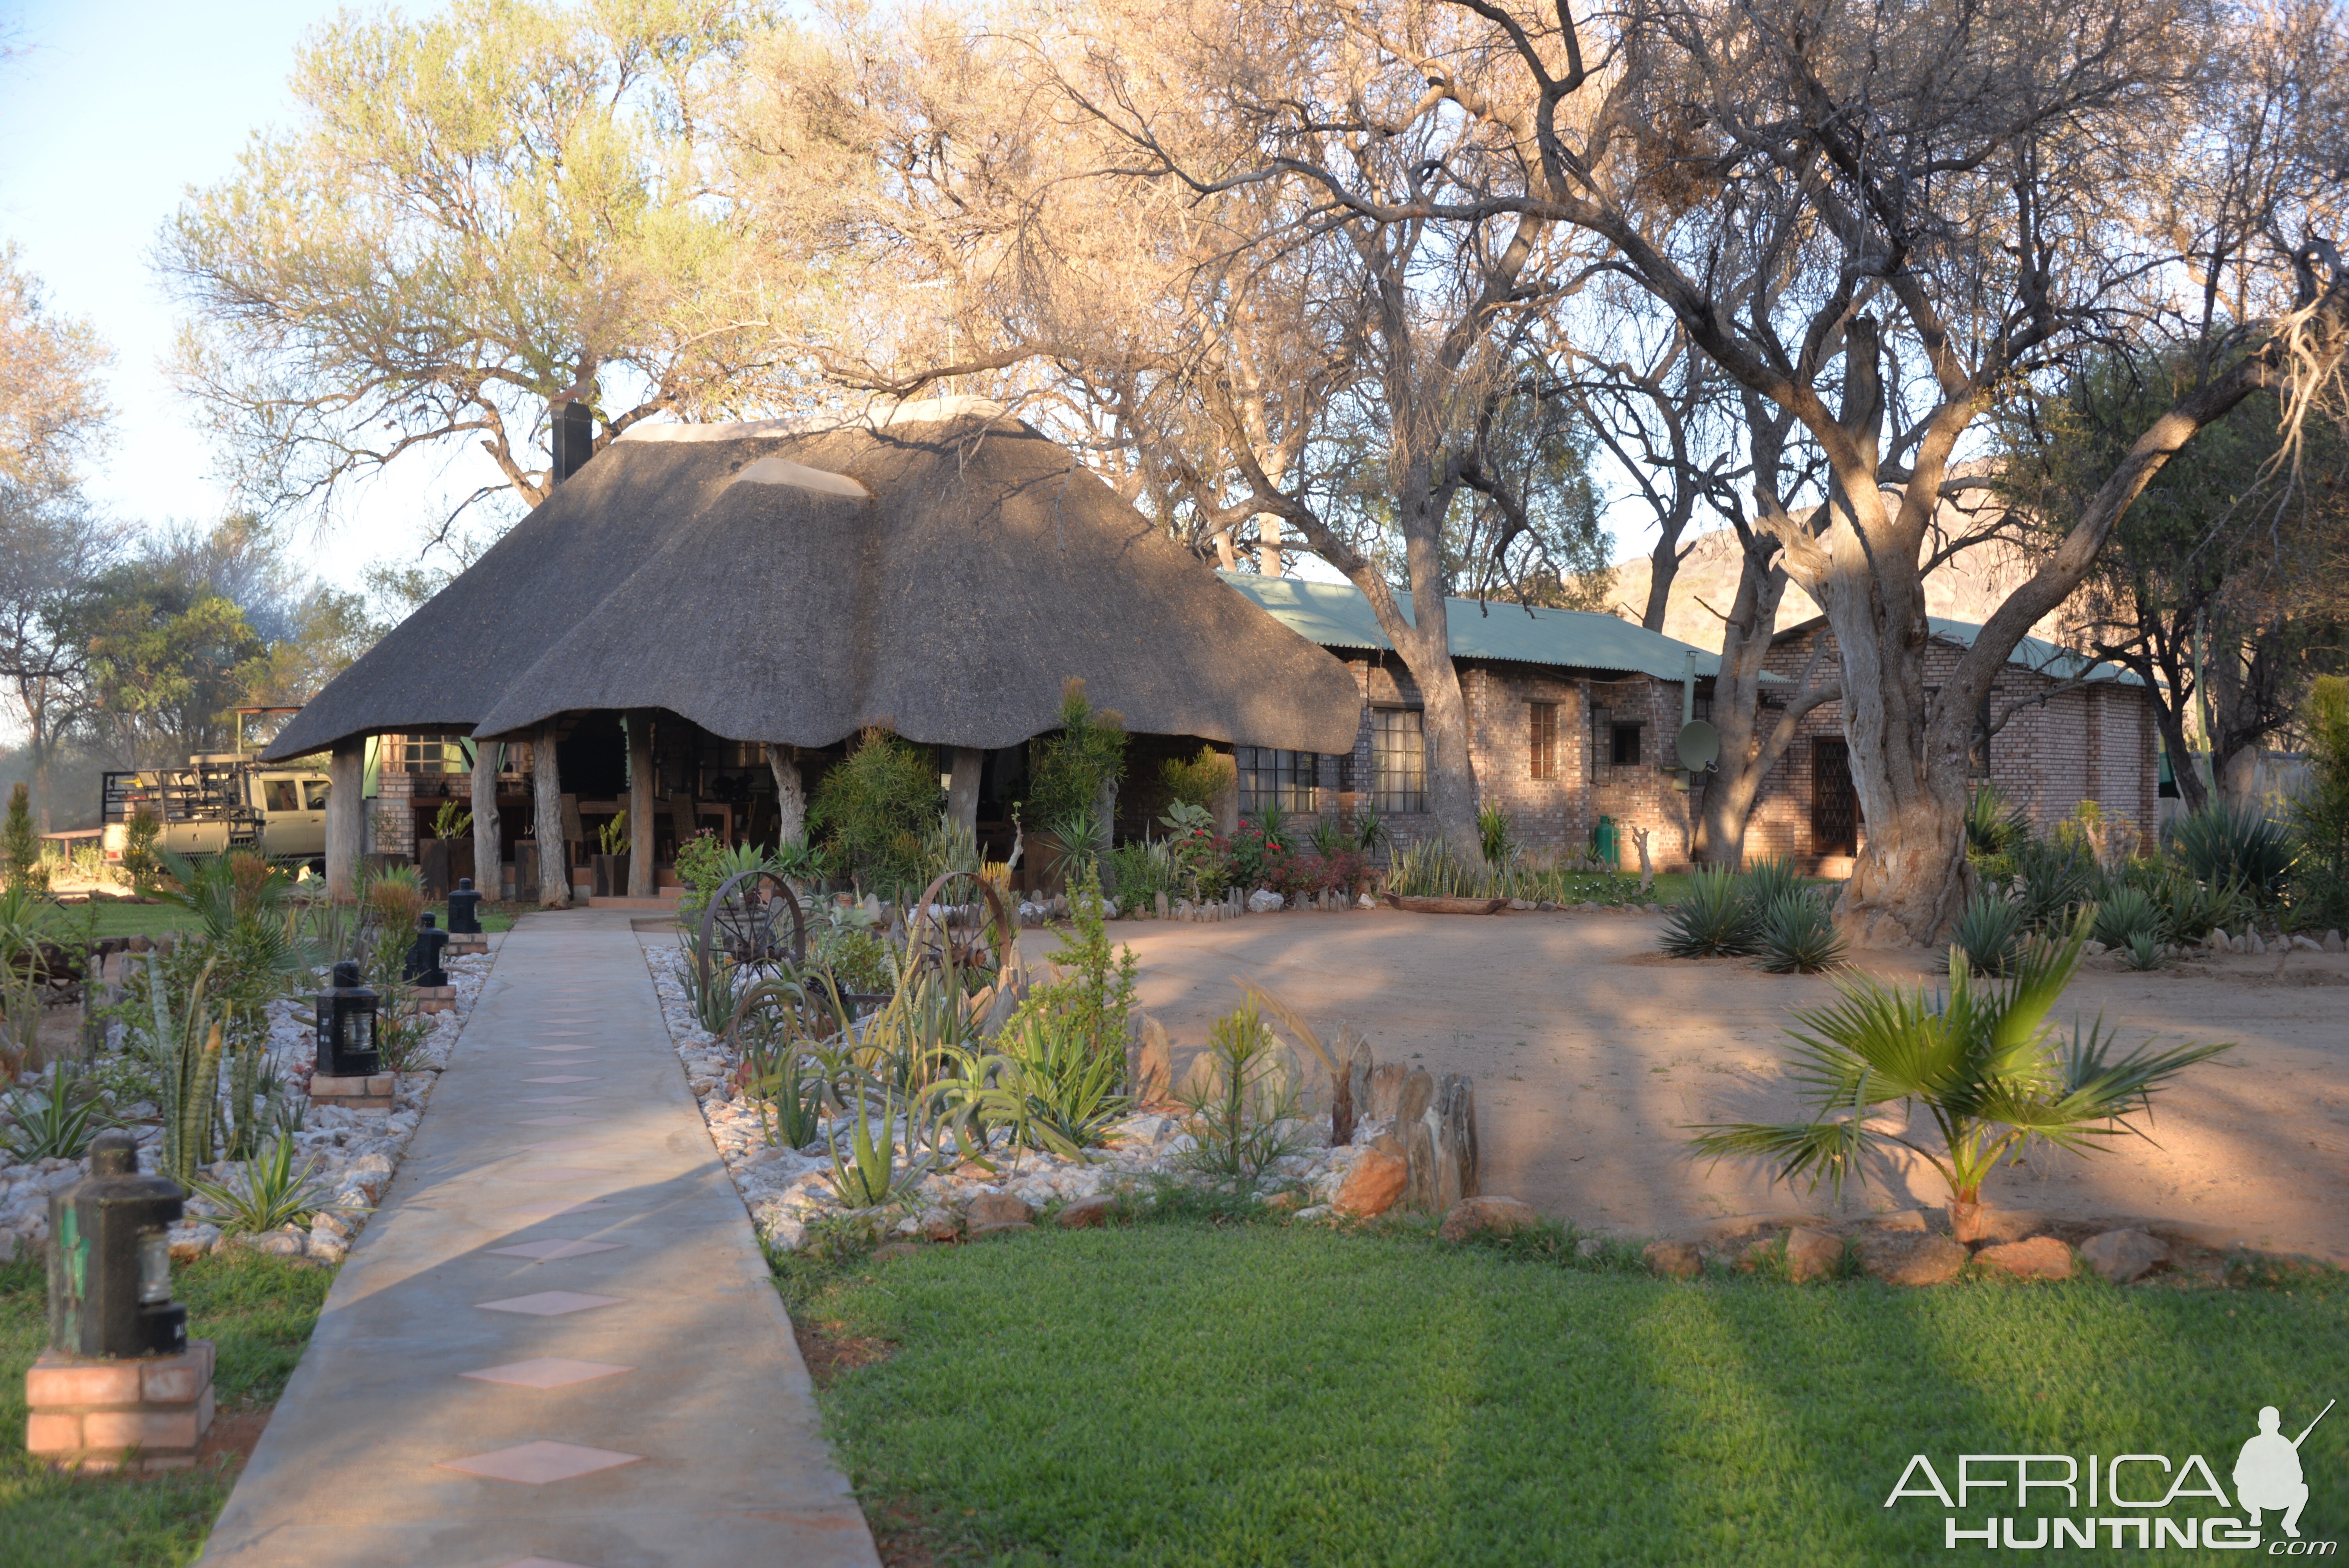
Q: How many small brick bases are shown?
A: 4